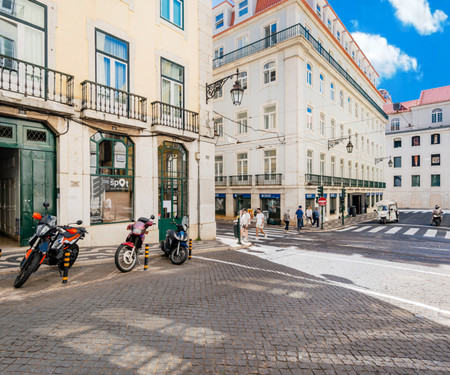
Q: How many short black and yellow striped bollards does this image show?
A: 3